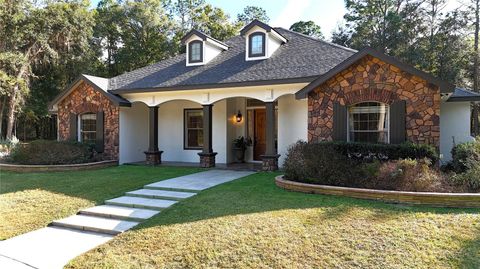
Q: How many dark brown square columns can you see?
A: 3